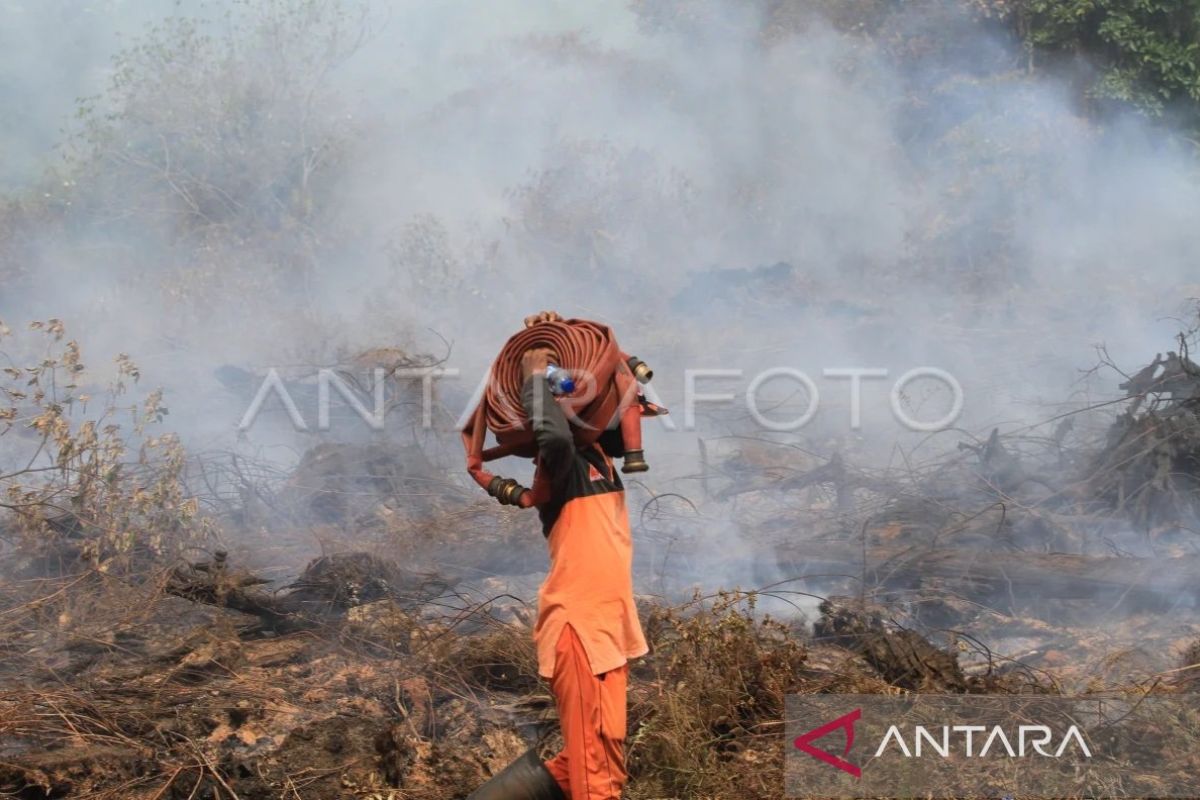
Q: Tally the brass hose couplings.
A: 3